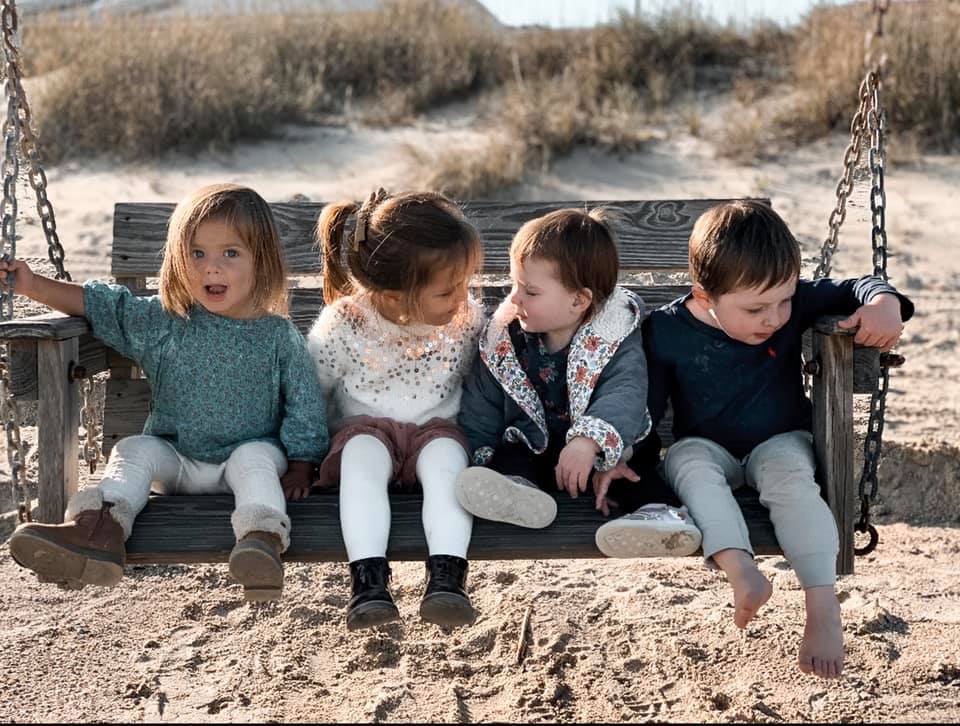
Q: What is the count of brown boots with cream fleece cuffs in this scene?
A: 2